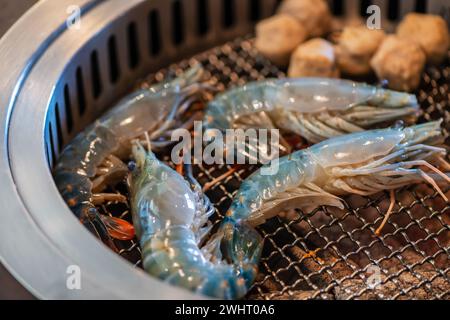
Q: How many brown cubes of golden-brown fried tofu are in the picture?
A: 6